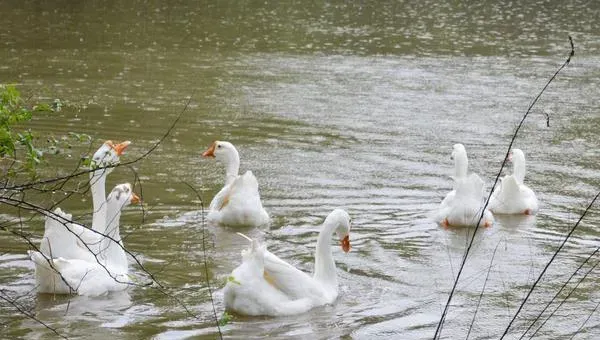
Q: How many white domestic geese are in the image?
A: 6